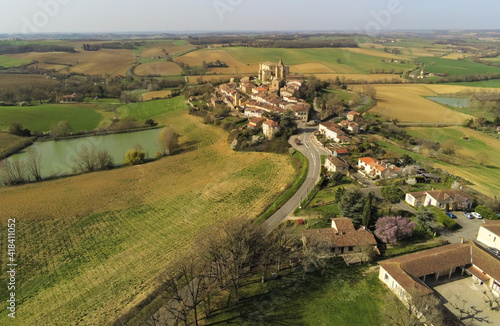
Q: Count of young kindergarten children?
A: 0